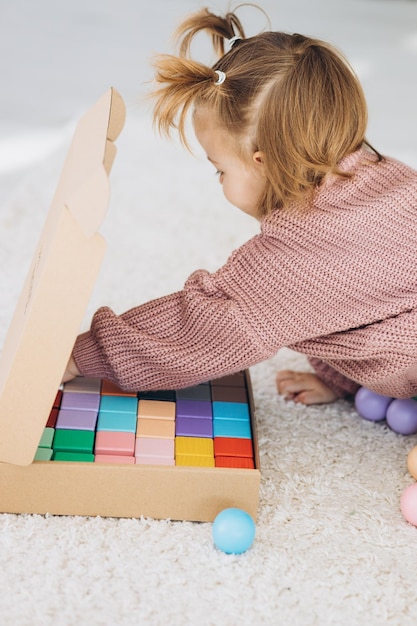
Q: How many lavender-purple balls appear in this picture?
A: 2